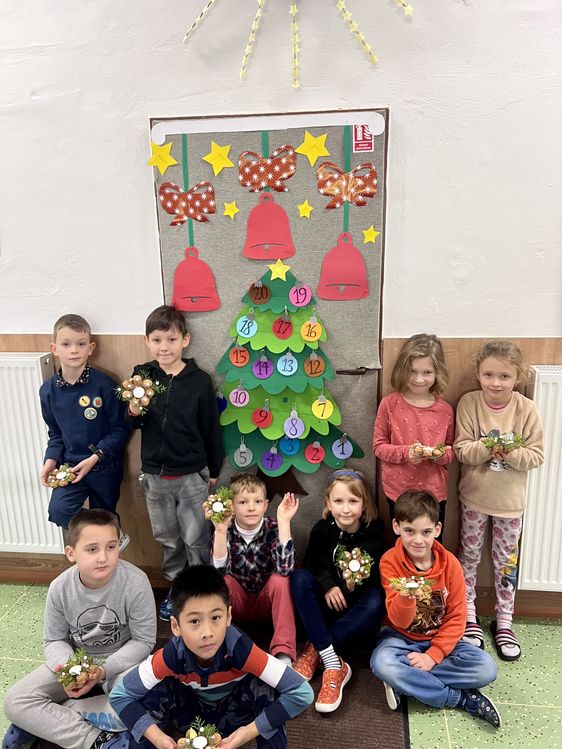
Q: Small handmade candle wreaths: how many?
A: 9